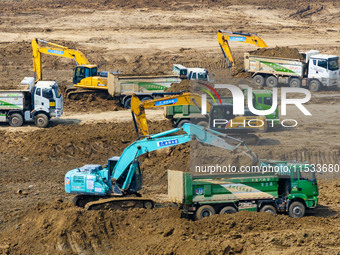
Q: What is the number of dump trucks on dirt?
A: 5